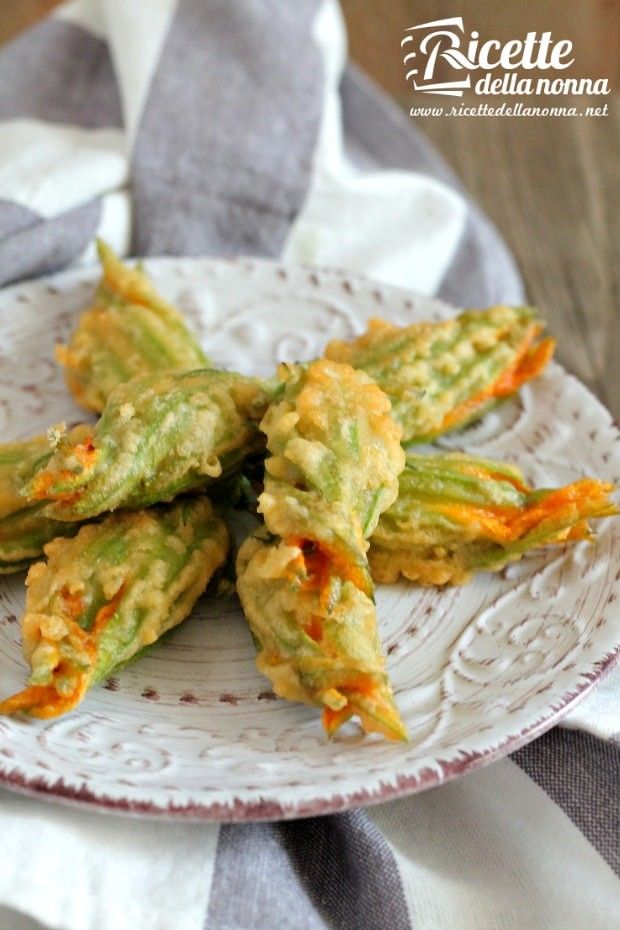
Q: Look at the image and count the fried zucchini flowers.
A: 8